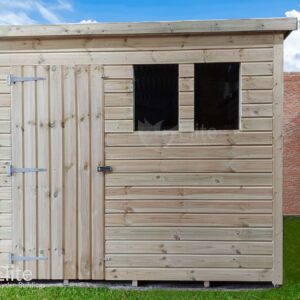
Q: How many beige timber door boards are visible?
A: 7